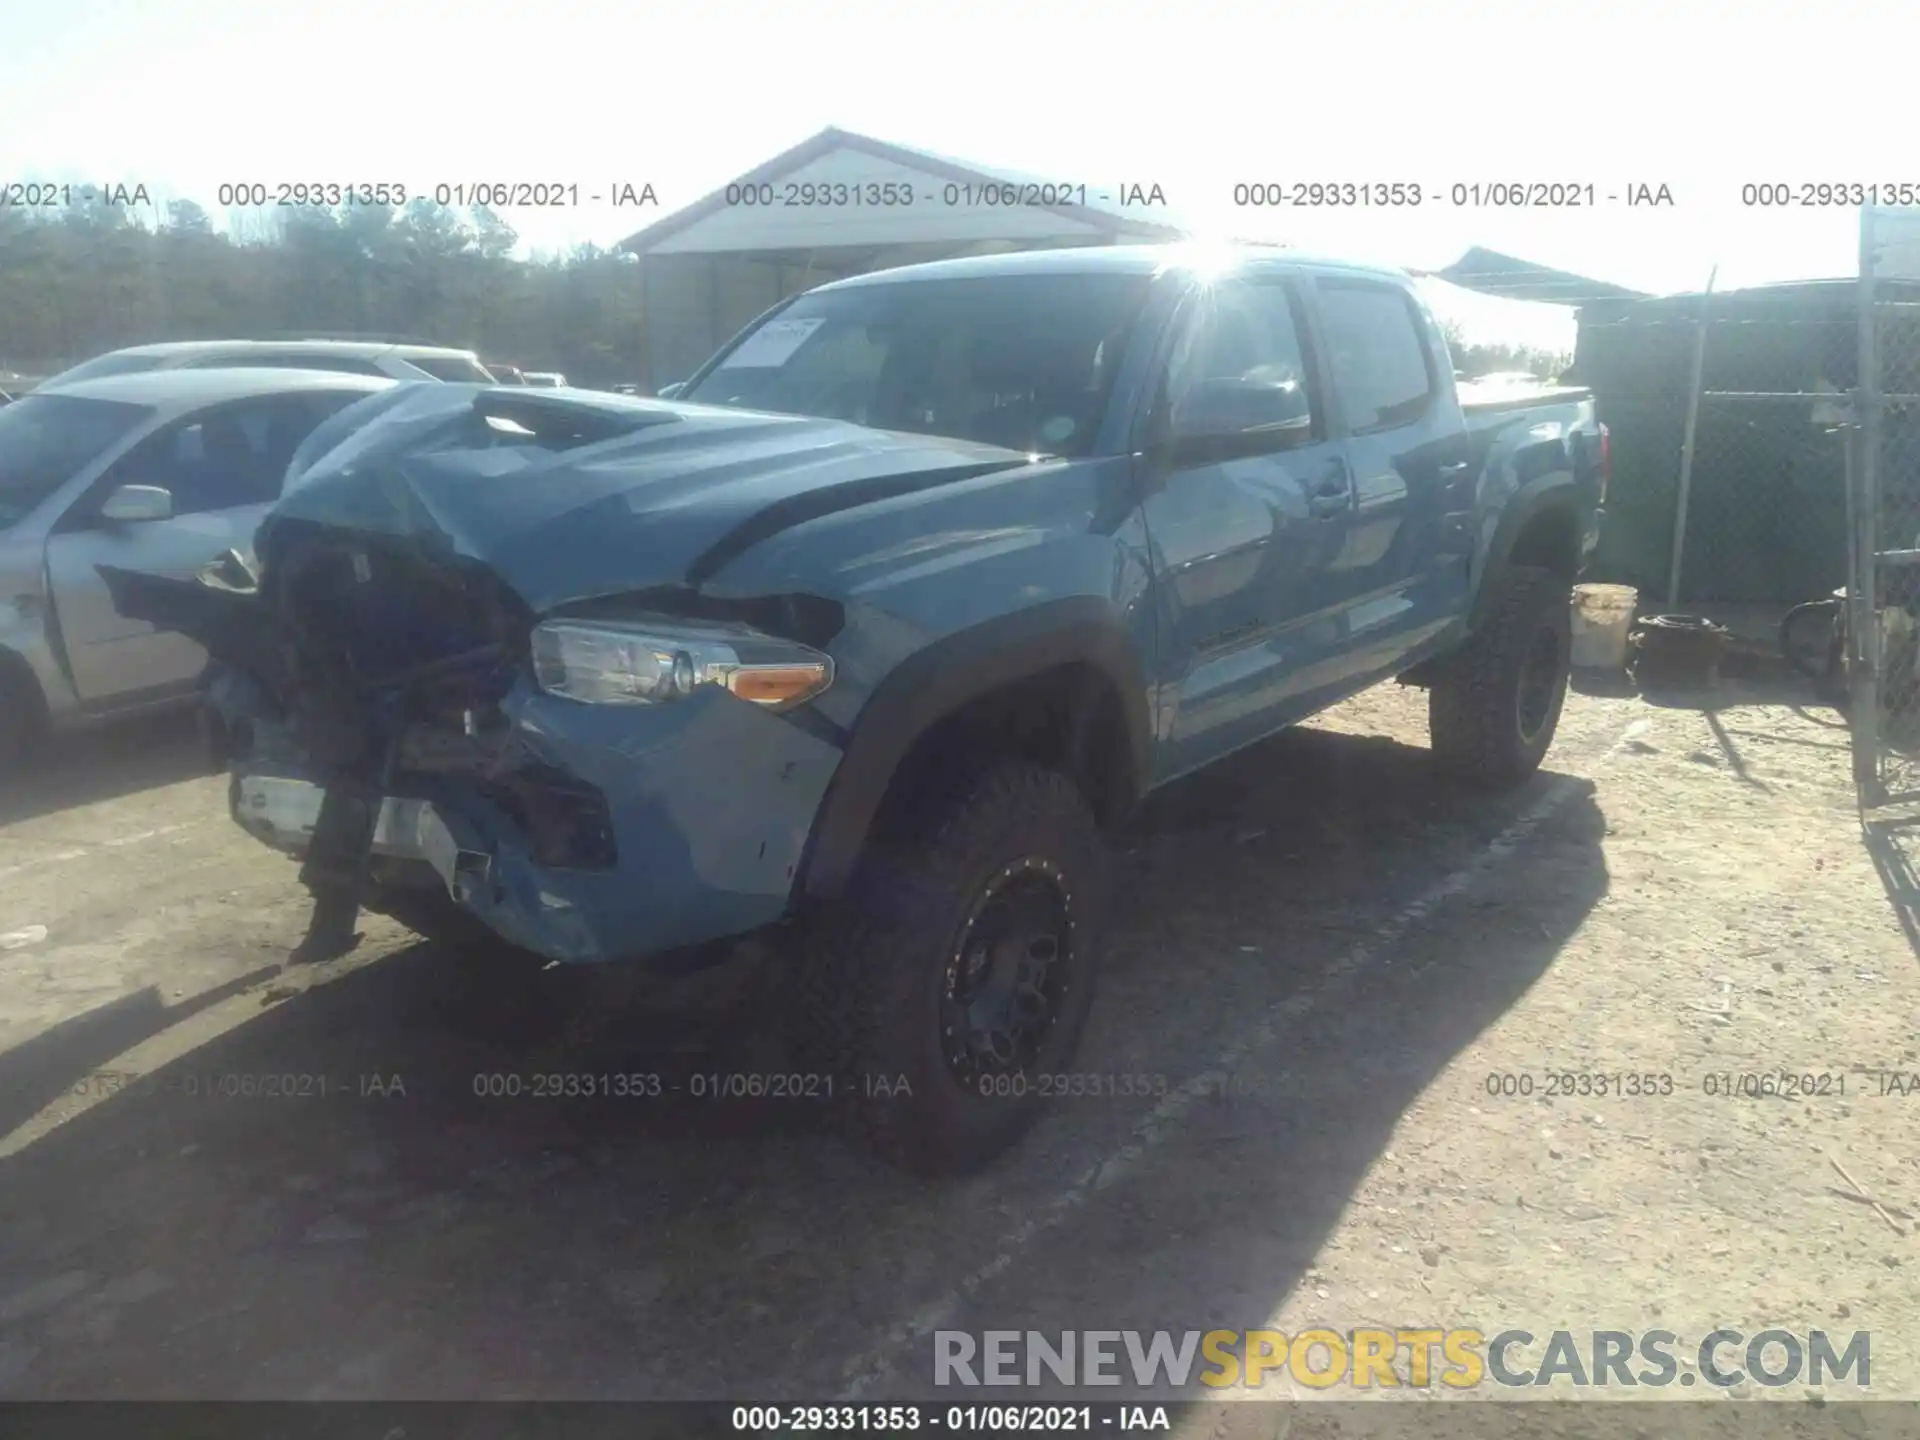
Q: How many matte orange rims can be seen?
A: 0